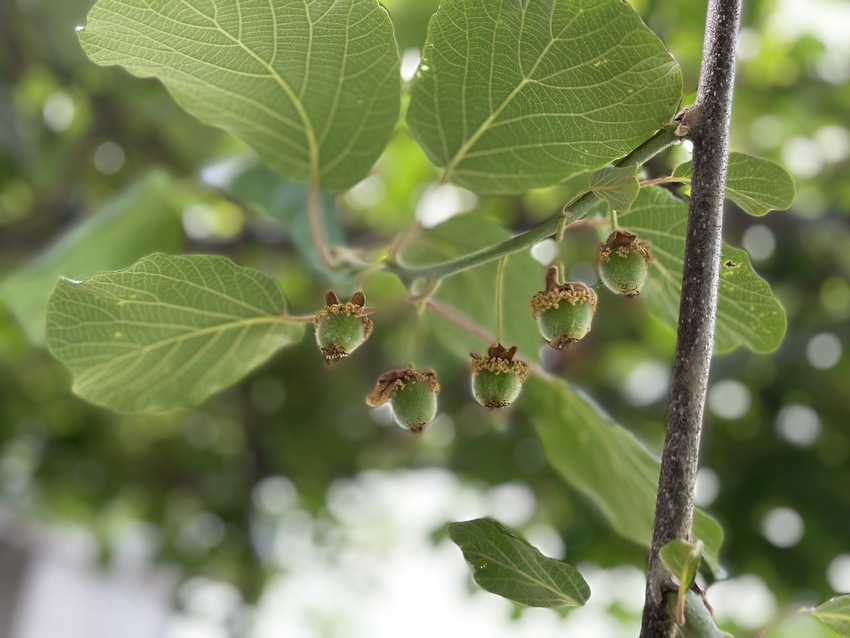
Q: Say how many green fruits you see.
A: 5